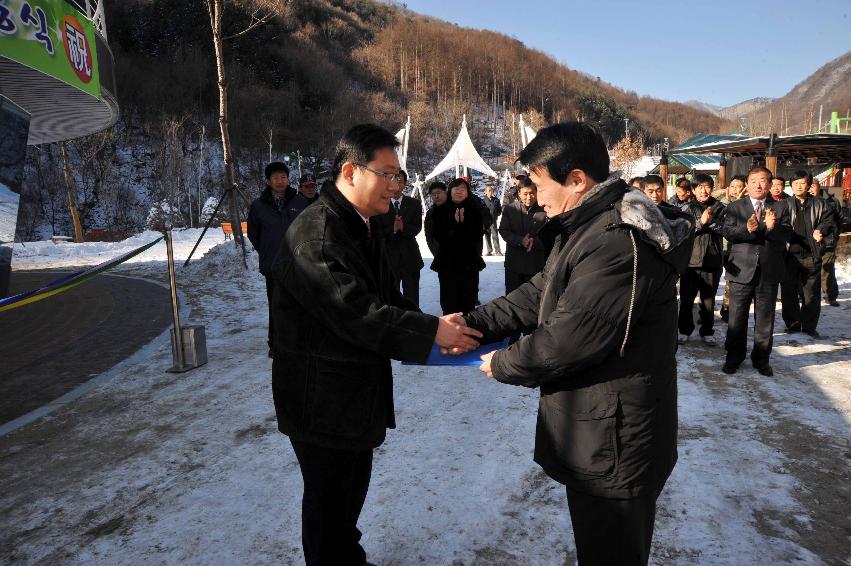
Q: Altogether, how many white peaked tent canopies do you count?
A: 3